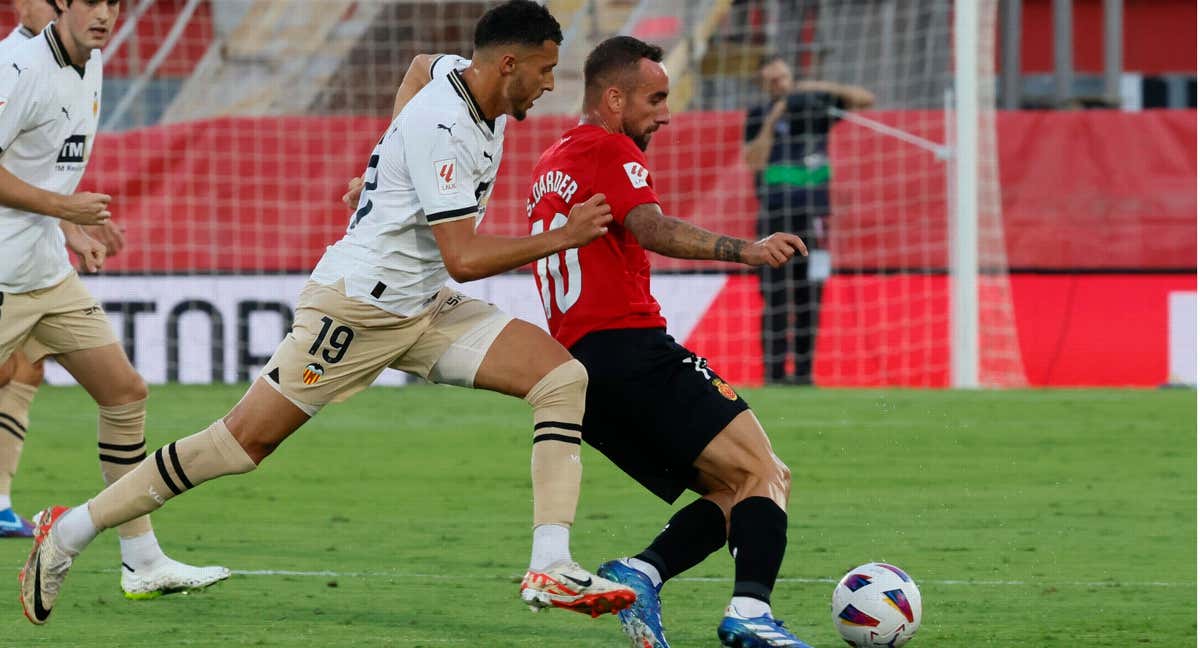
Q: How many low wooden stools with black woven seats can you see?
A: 0